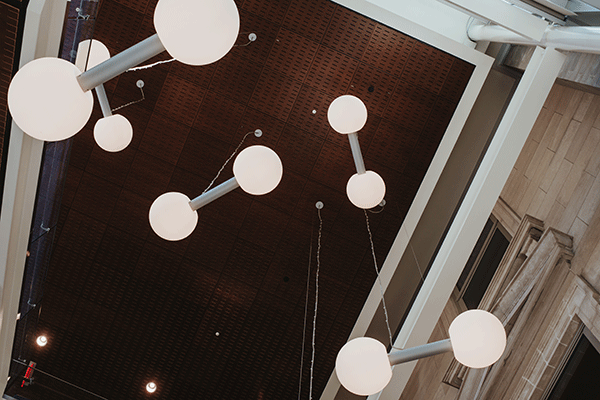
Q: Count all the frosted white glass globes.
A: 10